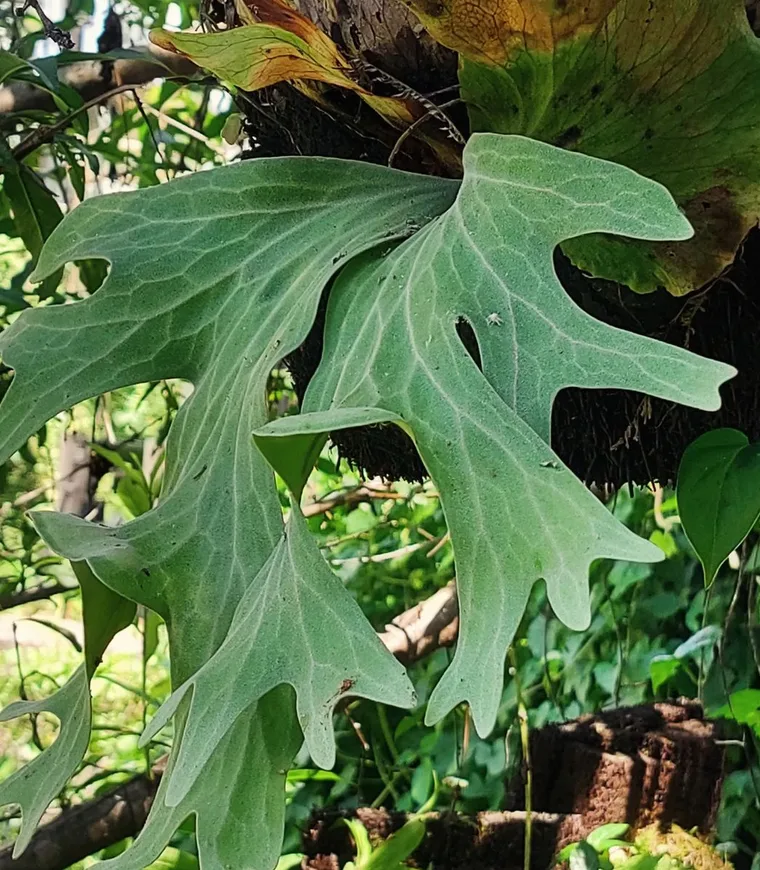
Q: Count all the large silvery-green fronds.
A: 2